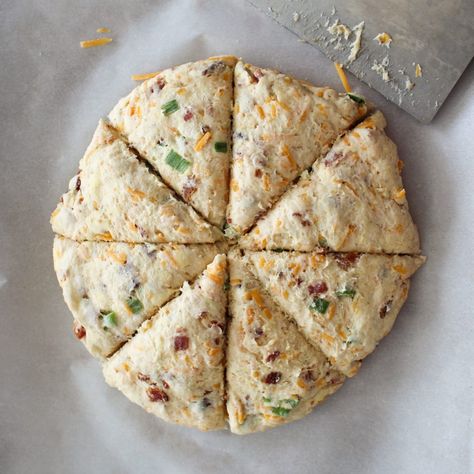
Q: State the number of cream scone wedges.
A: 8